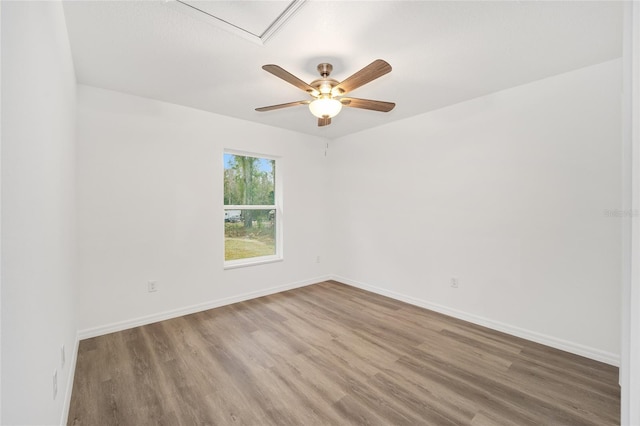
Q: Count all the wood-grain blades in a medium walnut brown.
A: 5